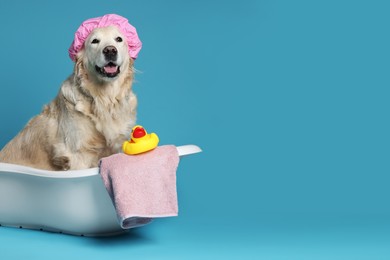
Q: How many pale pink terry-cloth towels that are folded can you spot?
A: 1